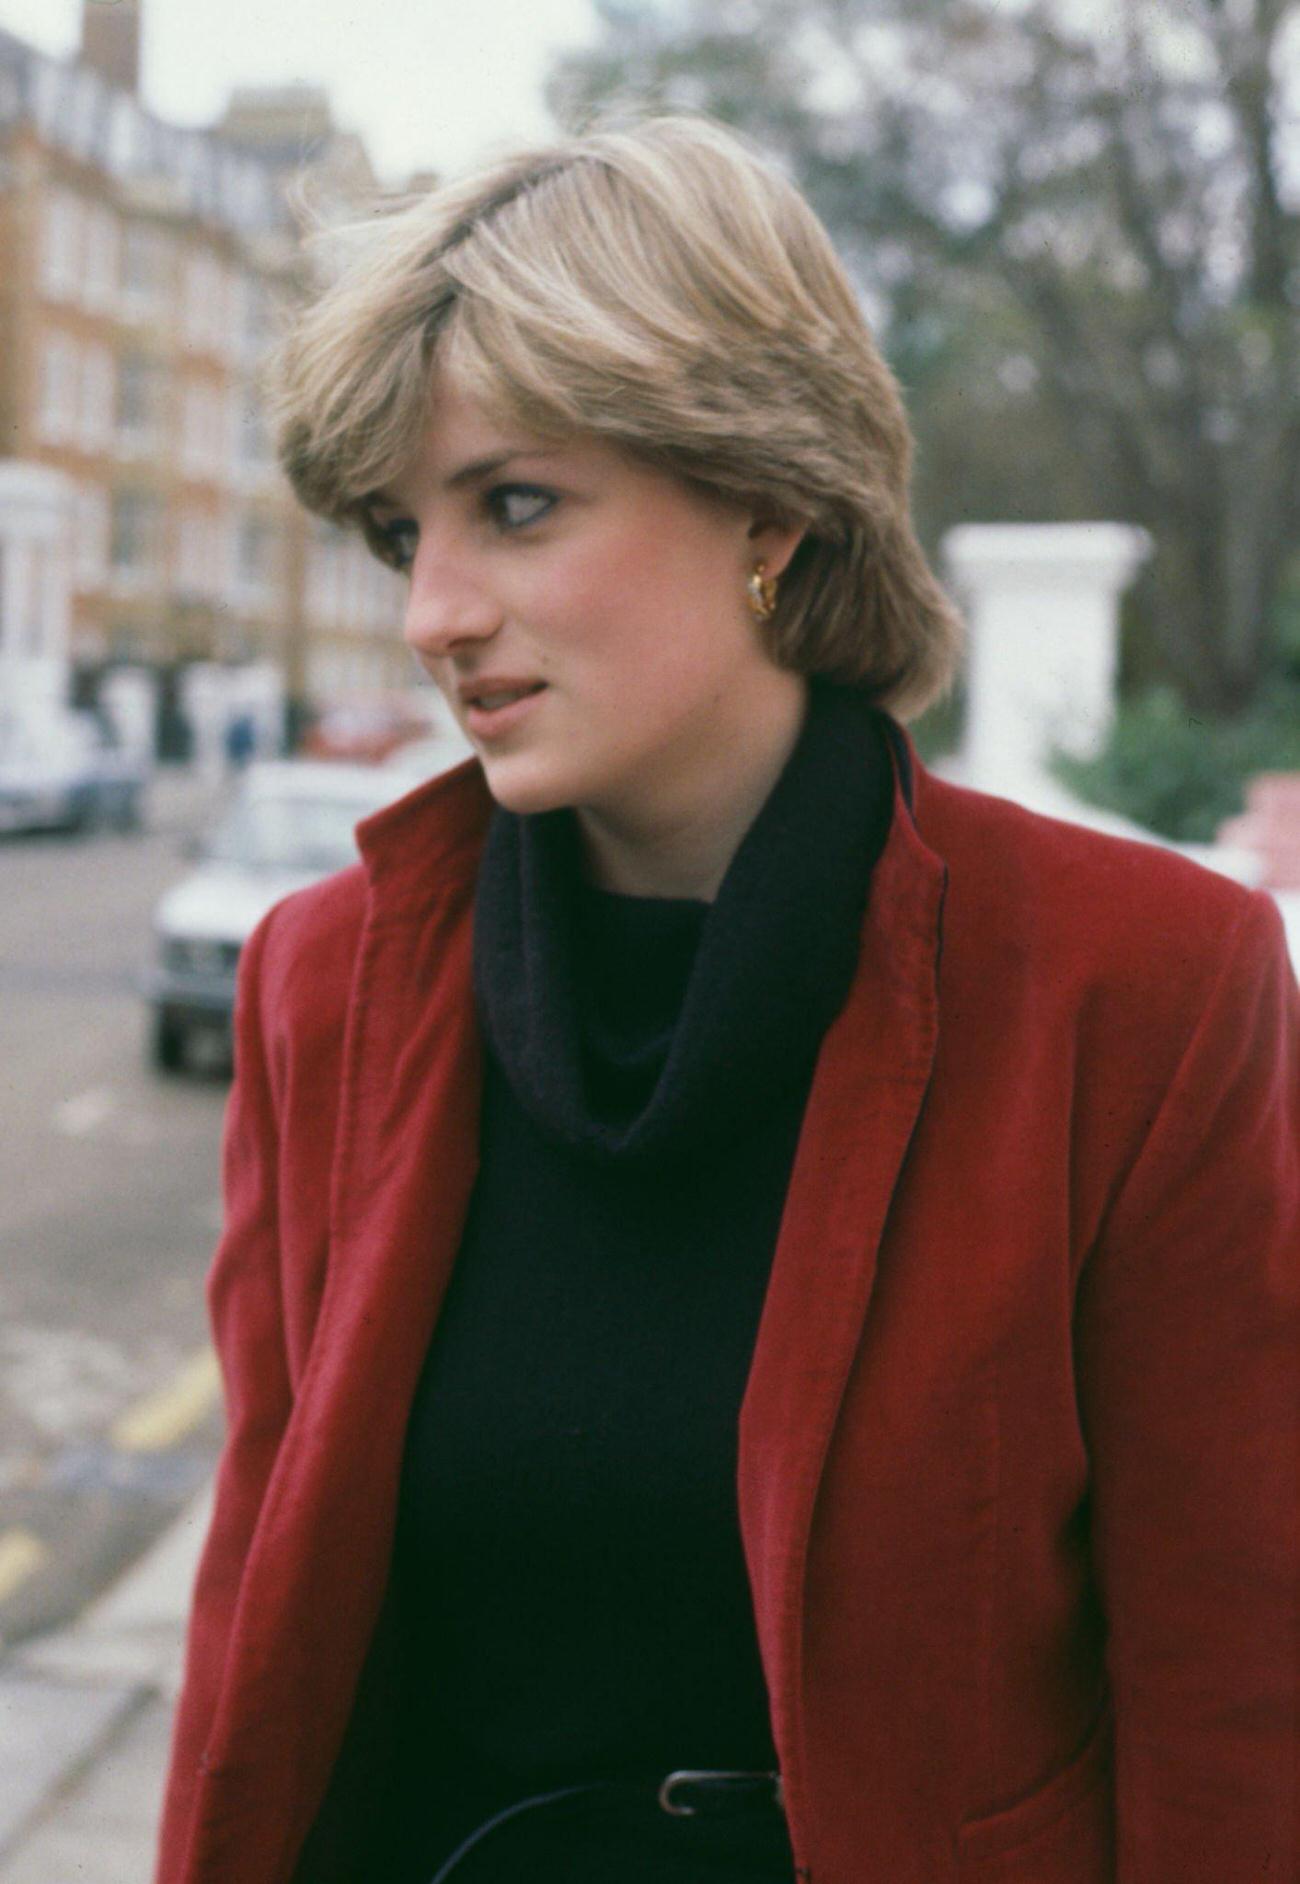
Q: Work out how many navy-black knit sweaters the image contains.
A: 1